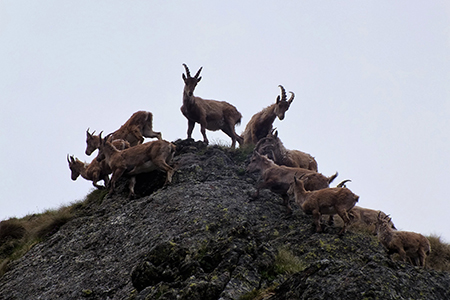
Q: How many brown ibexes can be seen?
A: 10